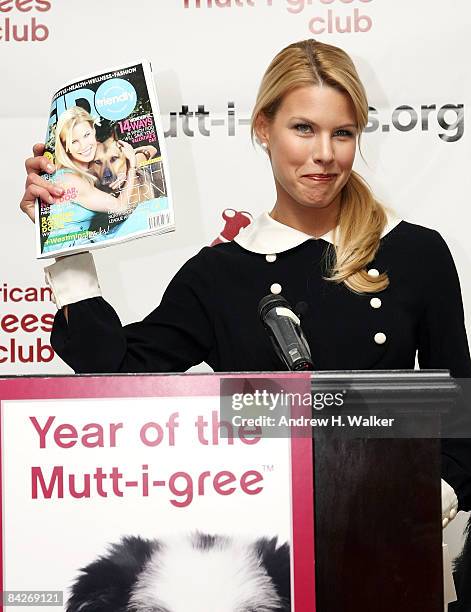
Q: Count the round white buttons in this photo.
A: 5